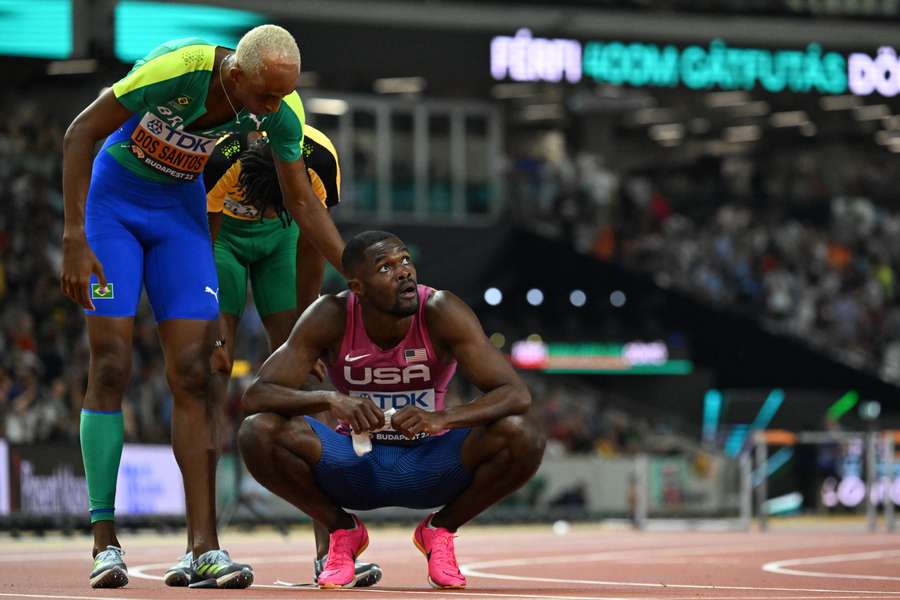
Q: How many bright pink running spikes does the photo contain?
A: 2